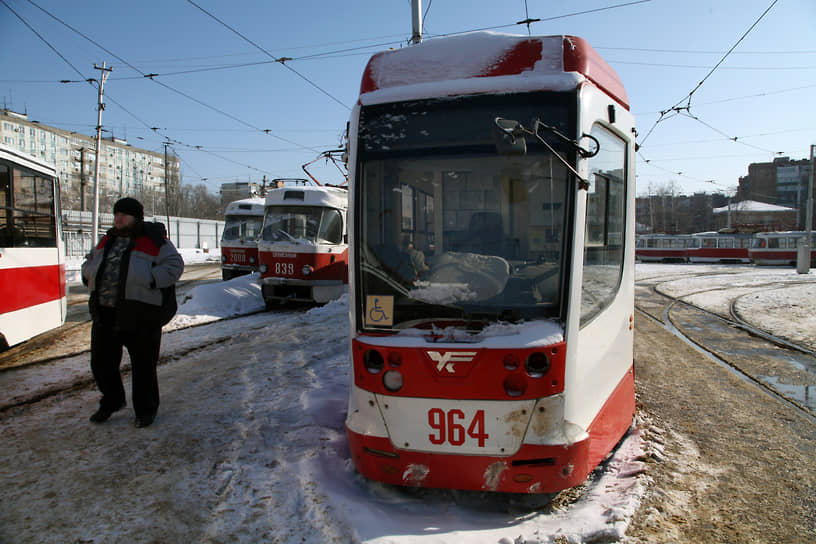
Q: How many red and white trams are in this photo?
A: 7